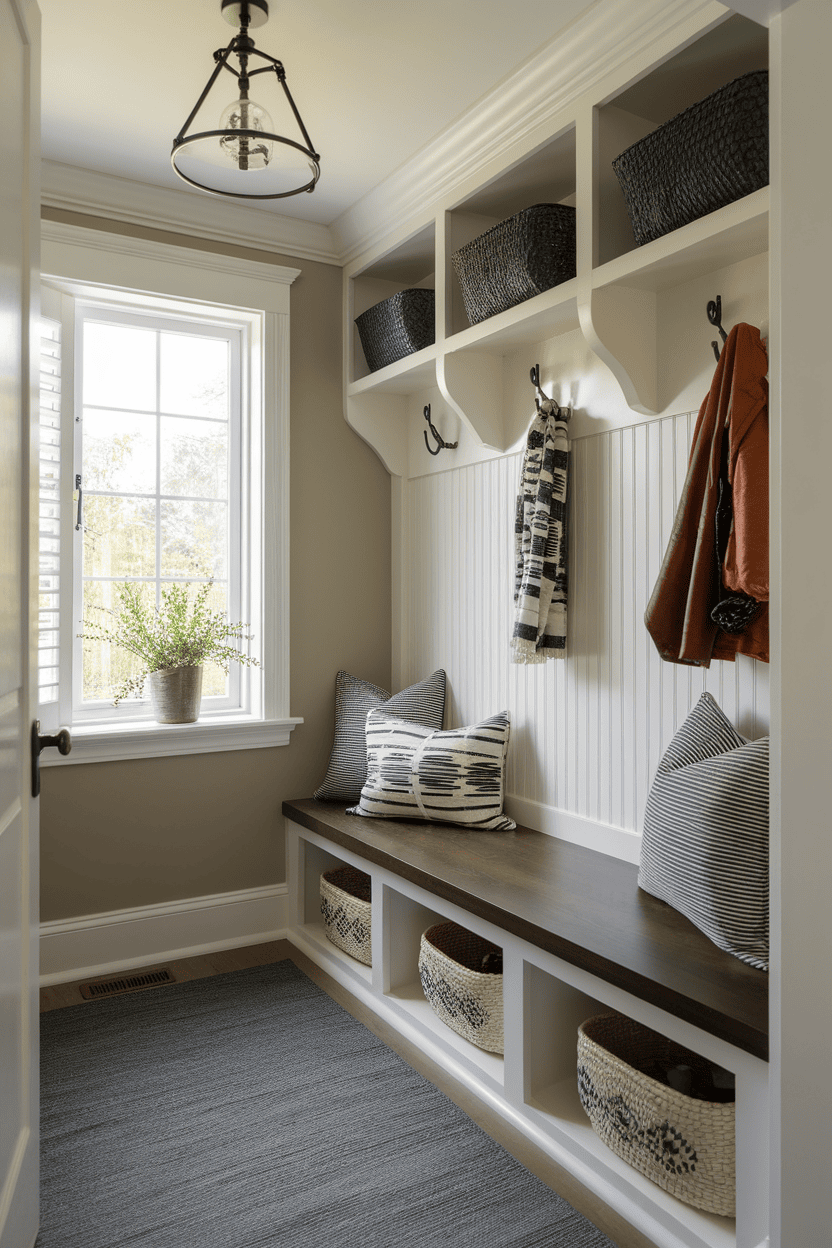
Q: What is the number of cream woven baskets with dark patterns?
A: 3